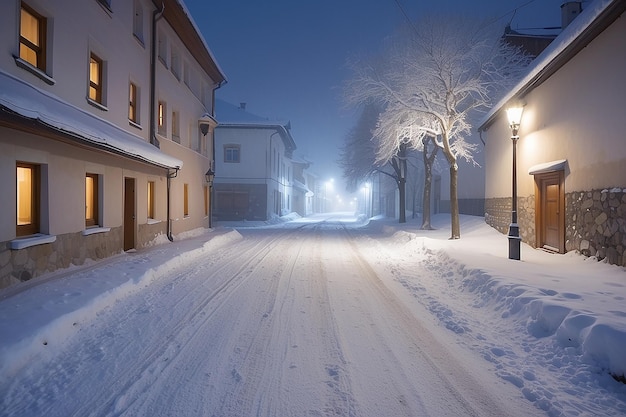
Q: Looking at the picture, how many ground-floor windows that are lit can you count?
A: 5